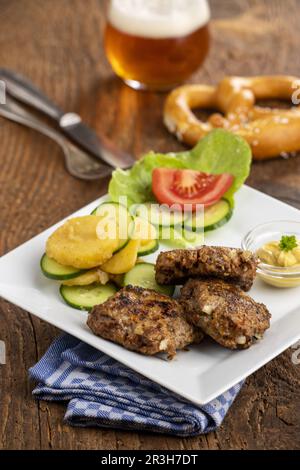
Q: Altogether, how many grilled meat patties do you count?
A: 3